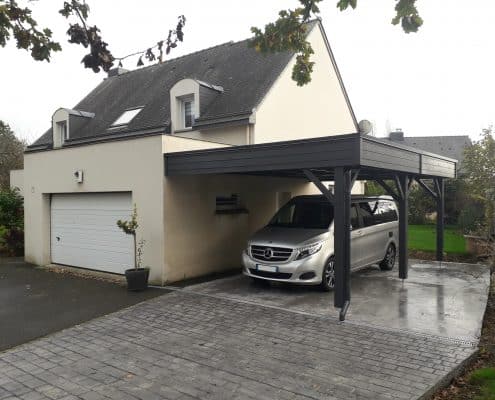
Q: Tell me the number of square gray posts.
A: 3